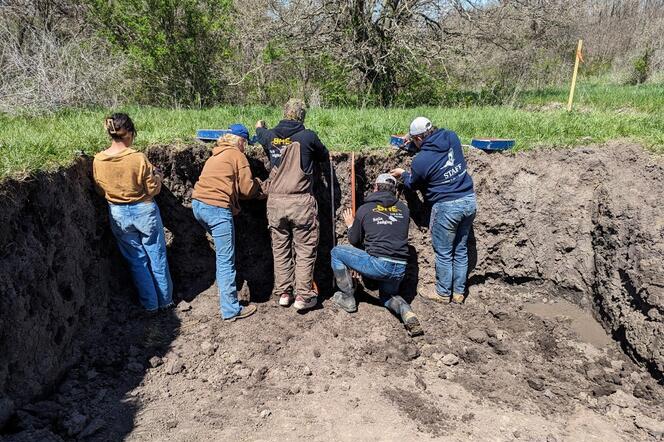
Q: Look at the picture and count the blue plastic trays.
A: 3